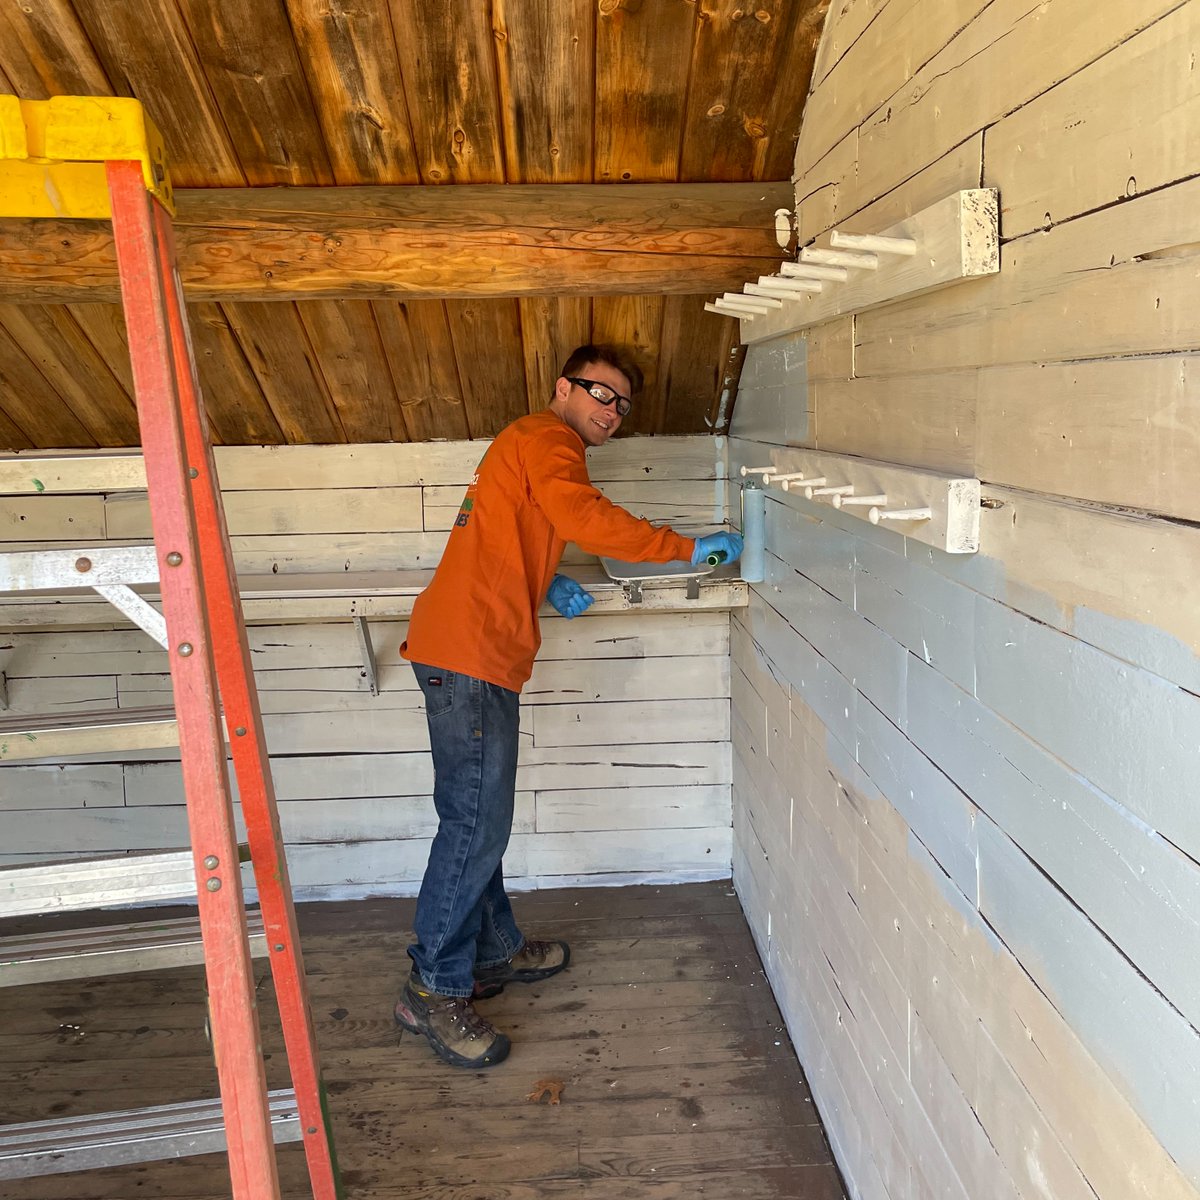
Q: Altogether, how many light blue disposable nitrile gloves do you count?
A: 2